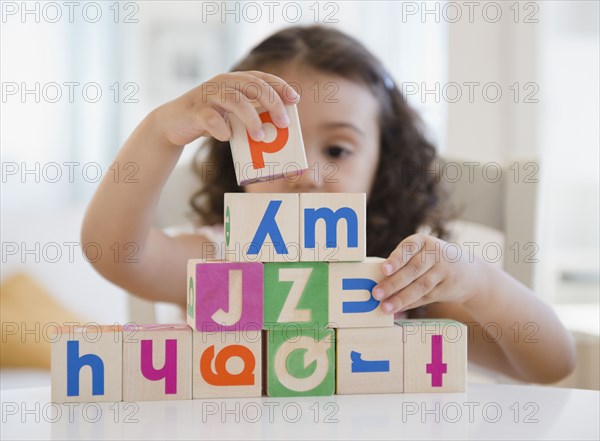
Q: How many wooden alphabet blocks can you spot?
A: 12